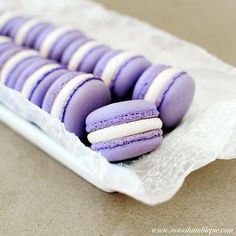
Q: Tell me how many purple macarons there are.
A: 11